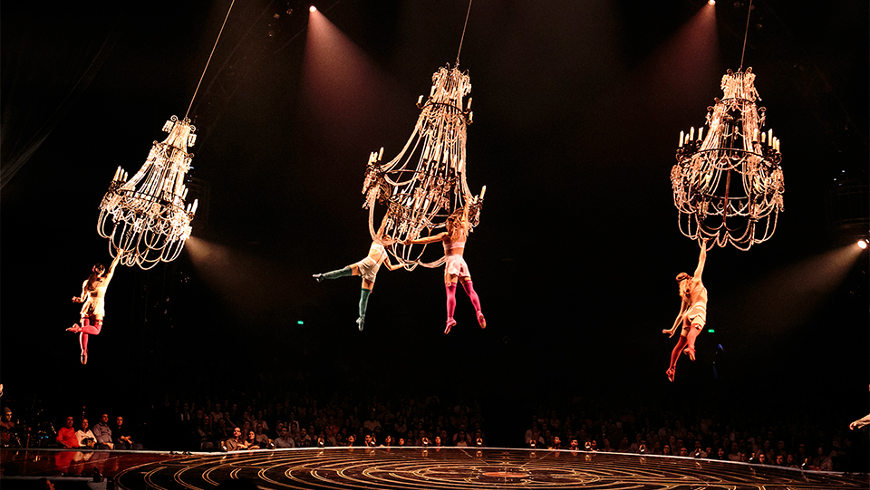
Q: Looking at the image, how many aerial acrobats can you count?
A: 4